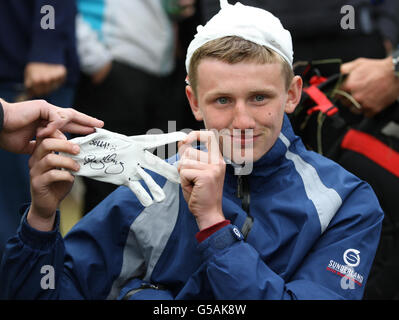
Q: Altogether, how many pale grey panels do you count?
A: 2